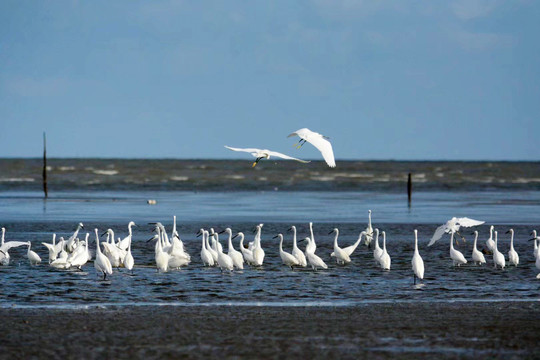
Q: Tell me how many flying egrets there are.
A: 3